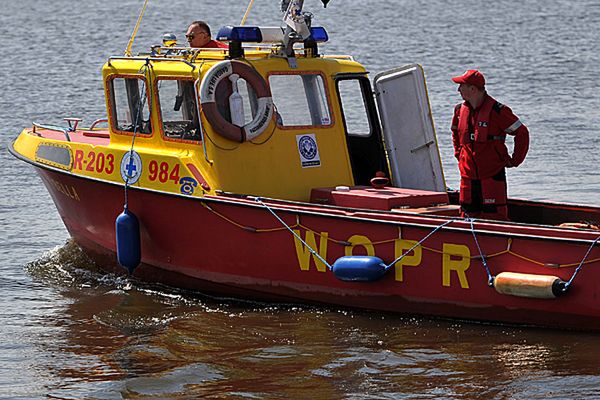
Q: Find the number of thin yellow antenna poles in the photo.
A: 2